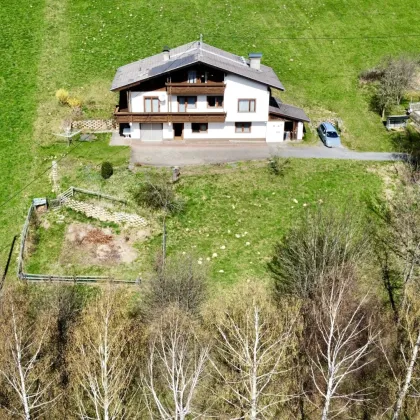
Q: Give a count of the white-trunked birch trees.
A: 6